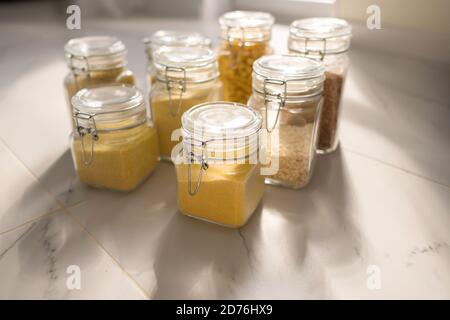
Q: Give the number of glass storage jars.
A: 8